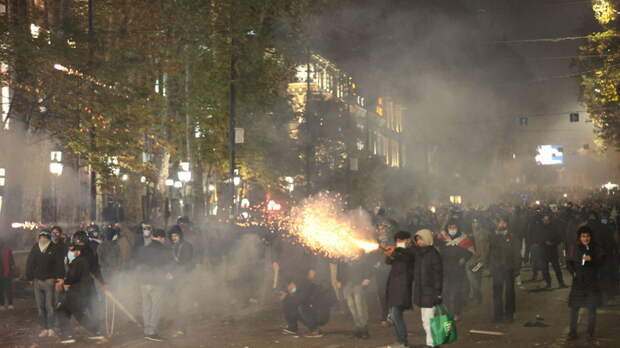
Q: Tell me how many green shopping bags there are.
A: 1